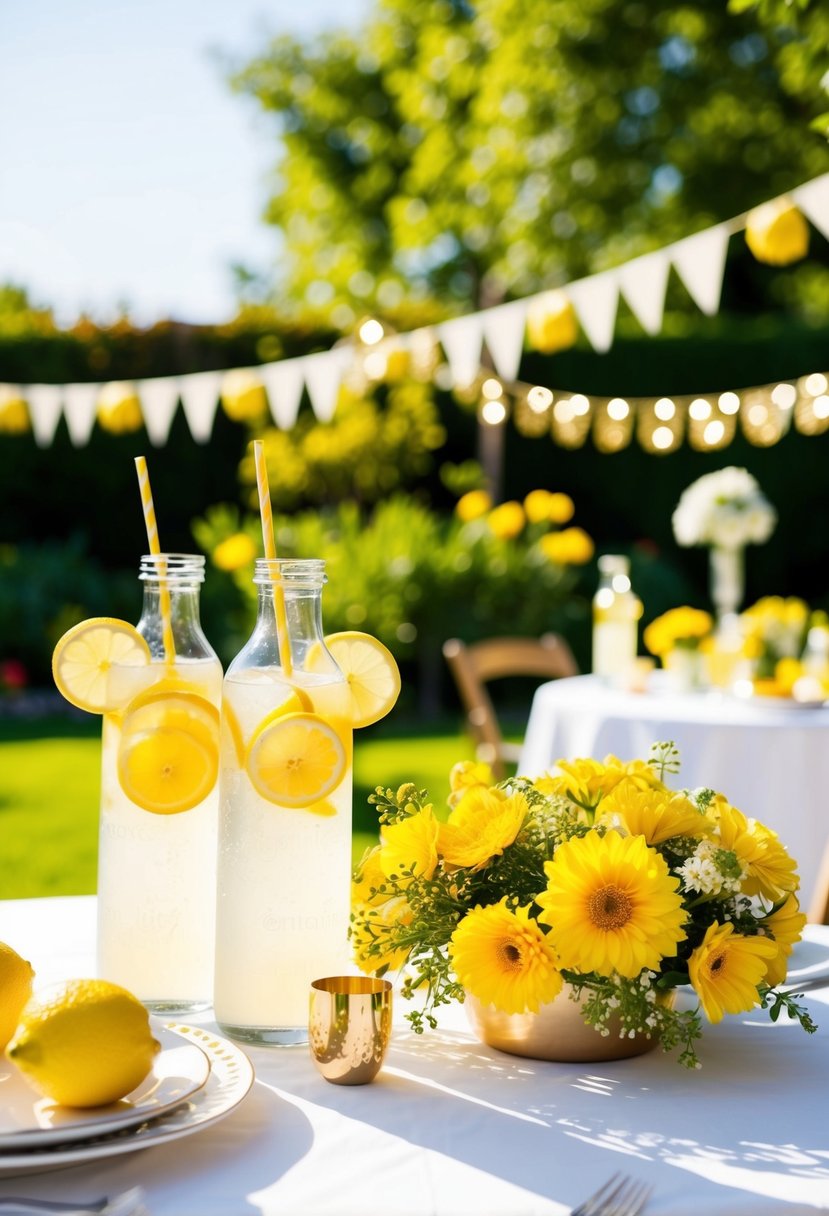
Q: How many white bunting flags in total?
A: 12